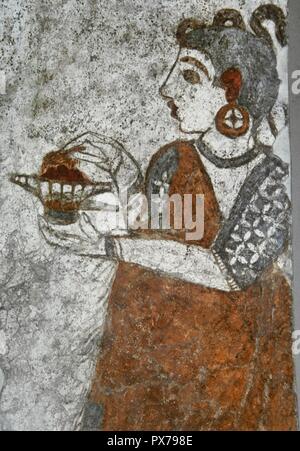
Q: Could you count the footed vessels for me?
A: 1